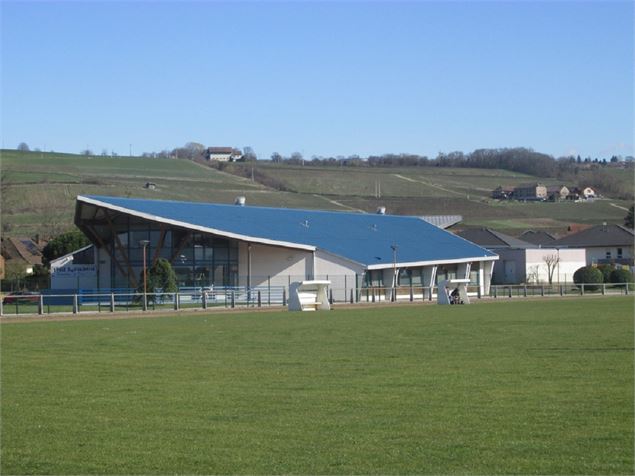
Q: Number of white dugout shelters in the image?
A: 2